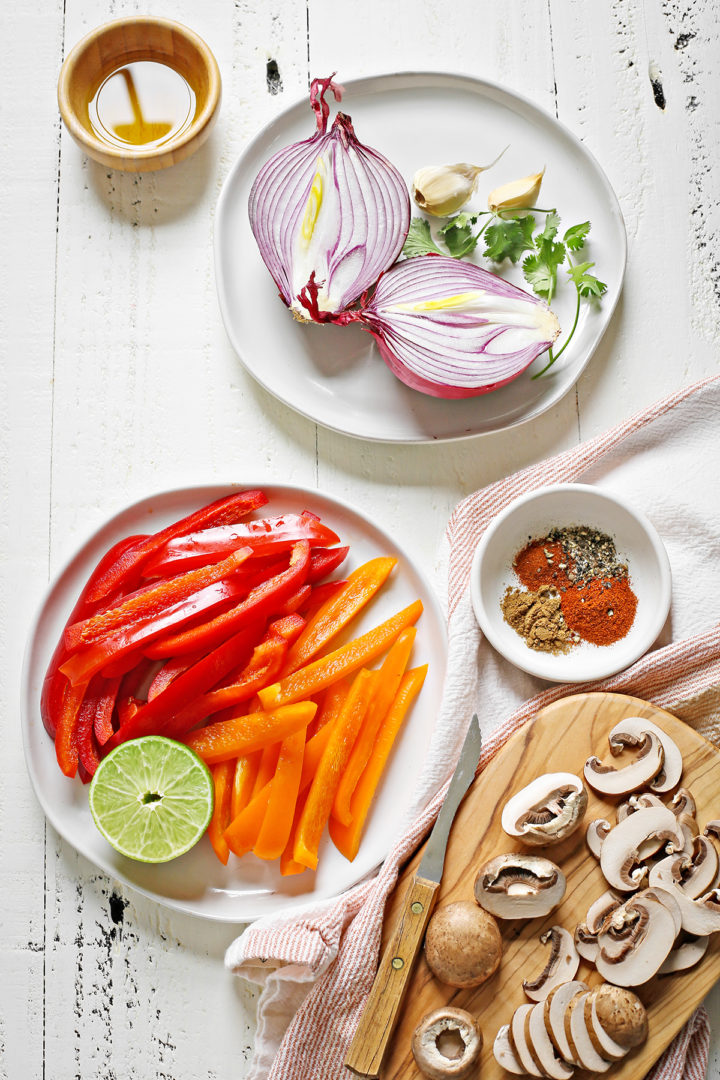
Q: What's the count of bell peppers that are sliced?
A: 2